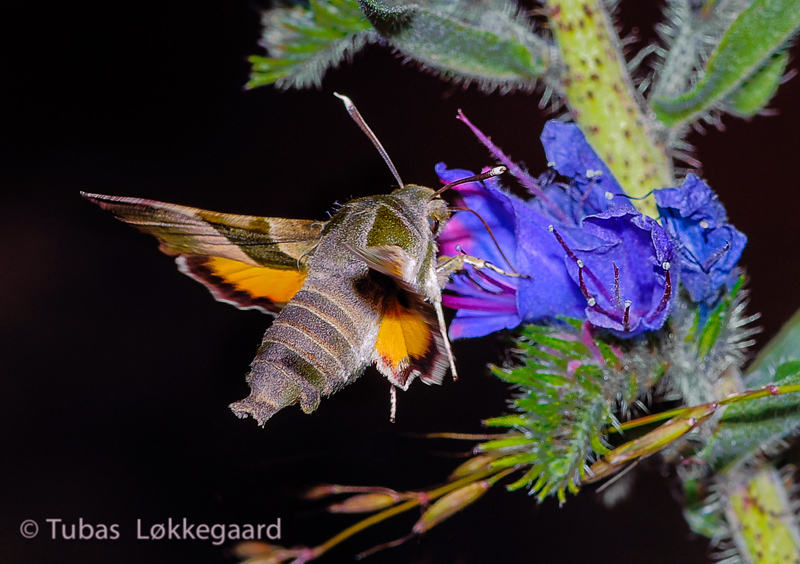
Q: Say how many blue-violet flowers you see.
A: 4